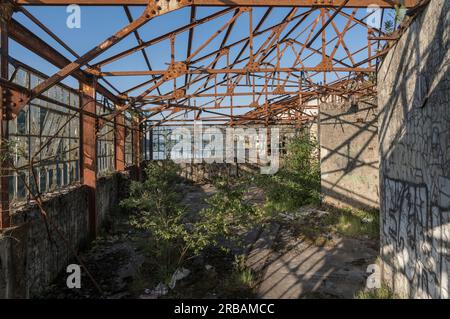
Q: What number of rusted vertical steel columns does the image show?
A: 4